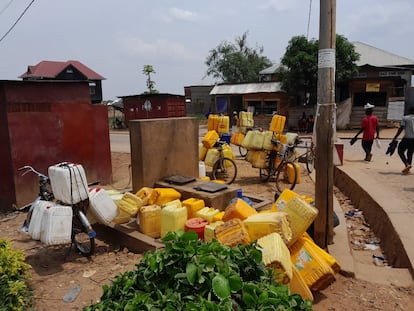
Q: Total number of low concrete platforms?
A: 1